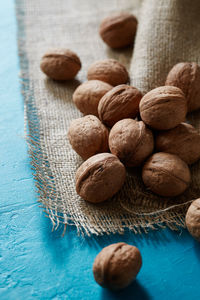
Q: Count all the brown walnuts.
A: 14